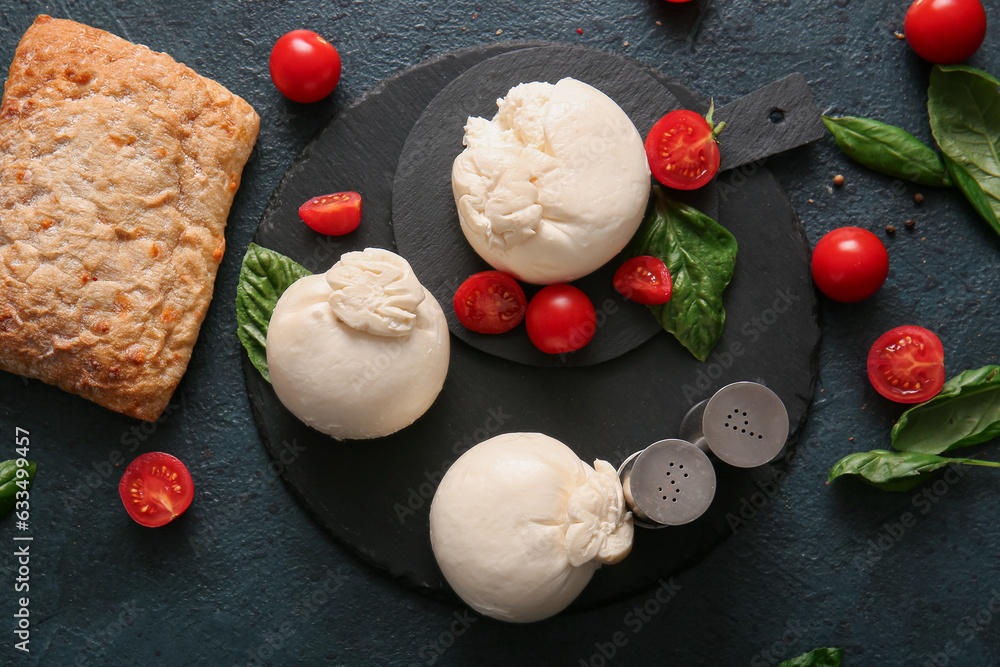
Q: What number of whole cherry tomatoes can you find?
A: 4